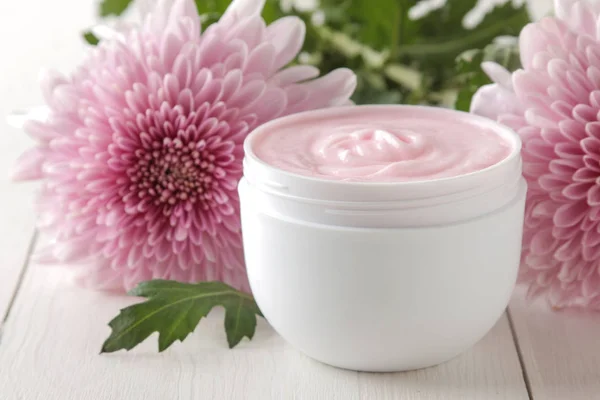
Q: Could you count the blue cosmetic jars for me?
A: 0